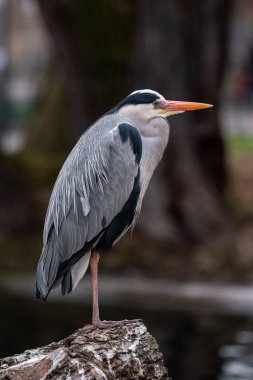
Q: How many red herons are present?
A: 0